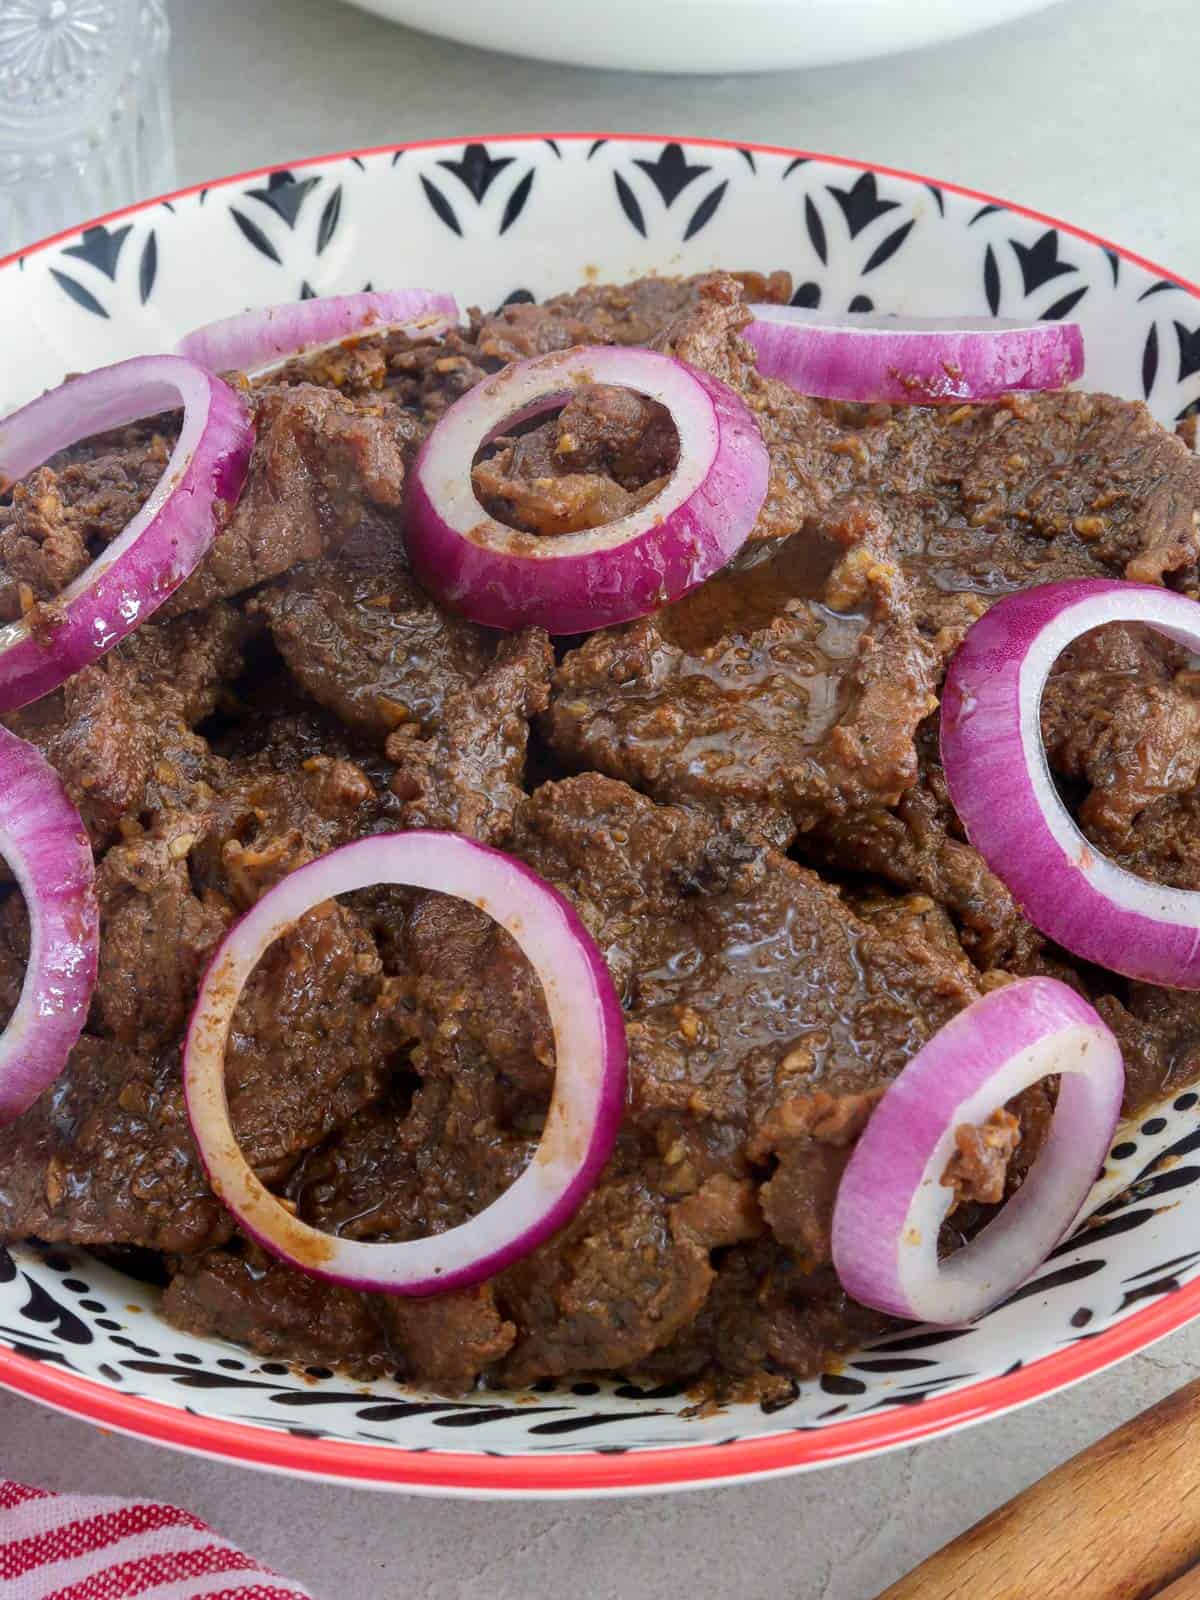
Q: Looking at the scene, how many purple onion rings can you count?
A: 8